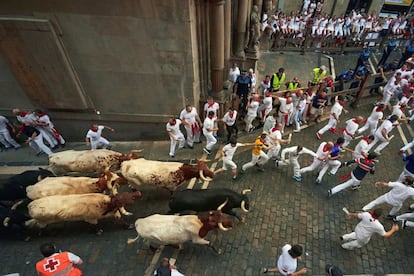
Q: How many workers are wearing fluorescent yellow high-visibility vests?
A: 3